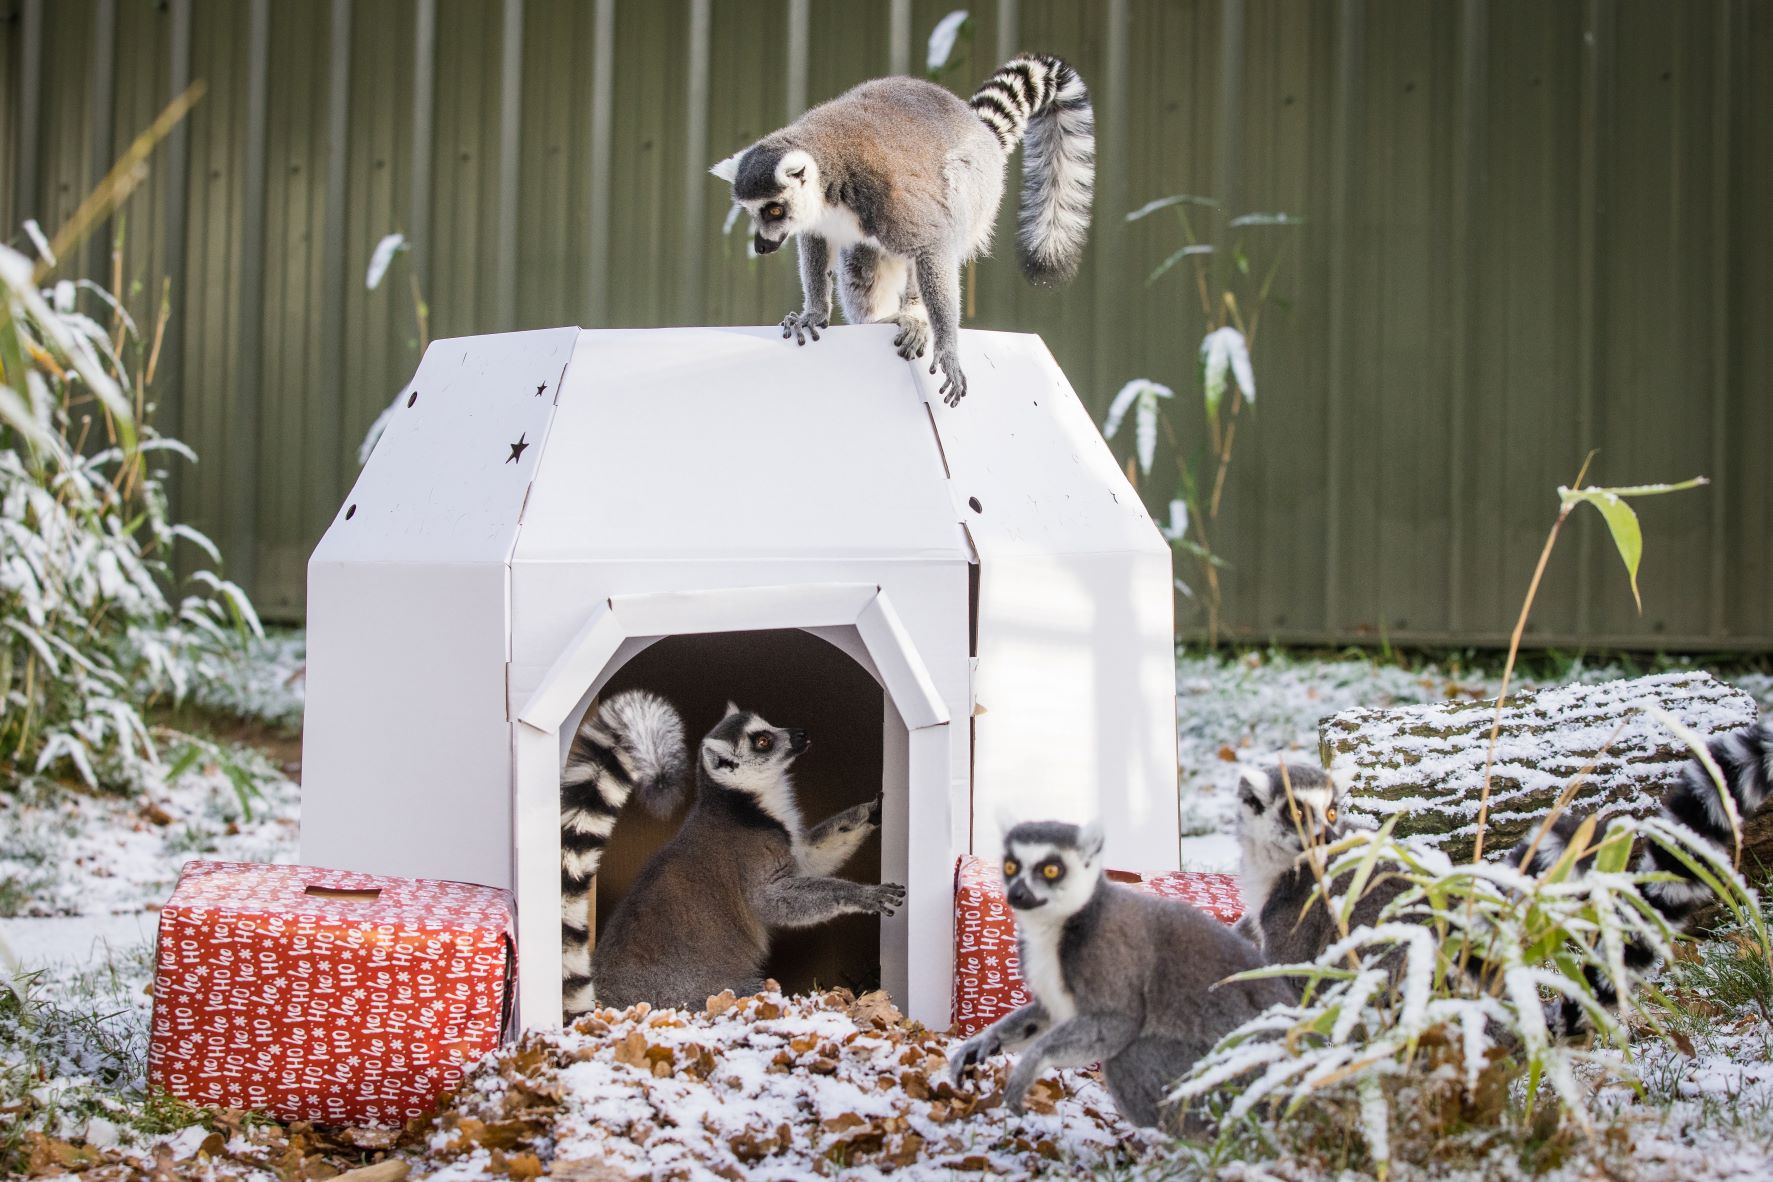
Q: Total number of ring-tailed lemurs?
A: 4